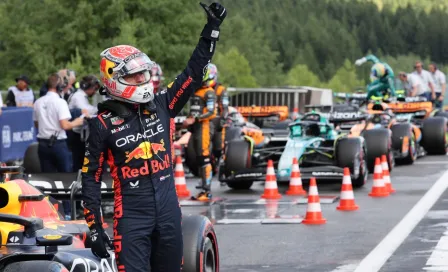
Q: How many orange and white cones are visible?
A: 7